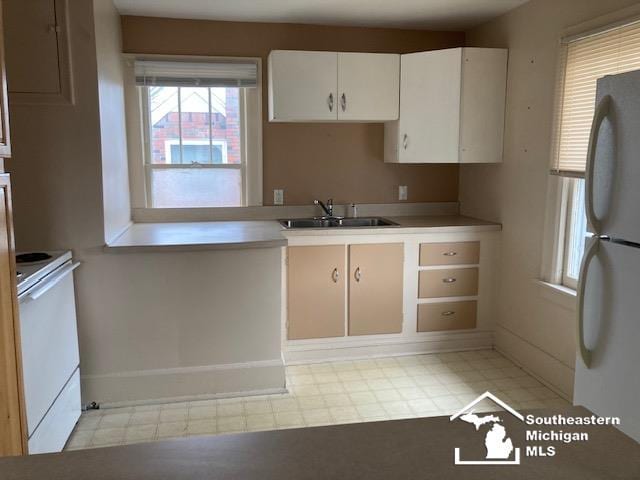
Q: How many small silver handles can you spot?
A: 8